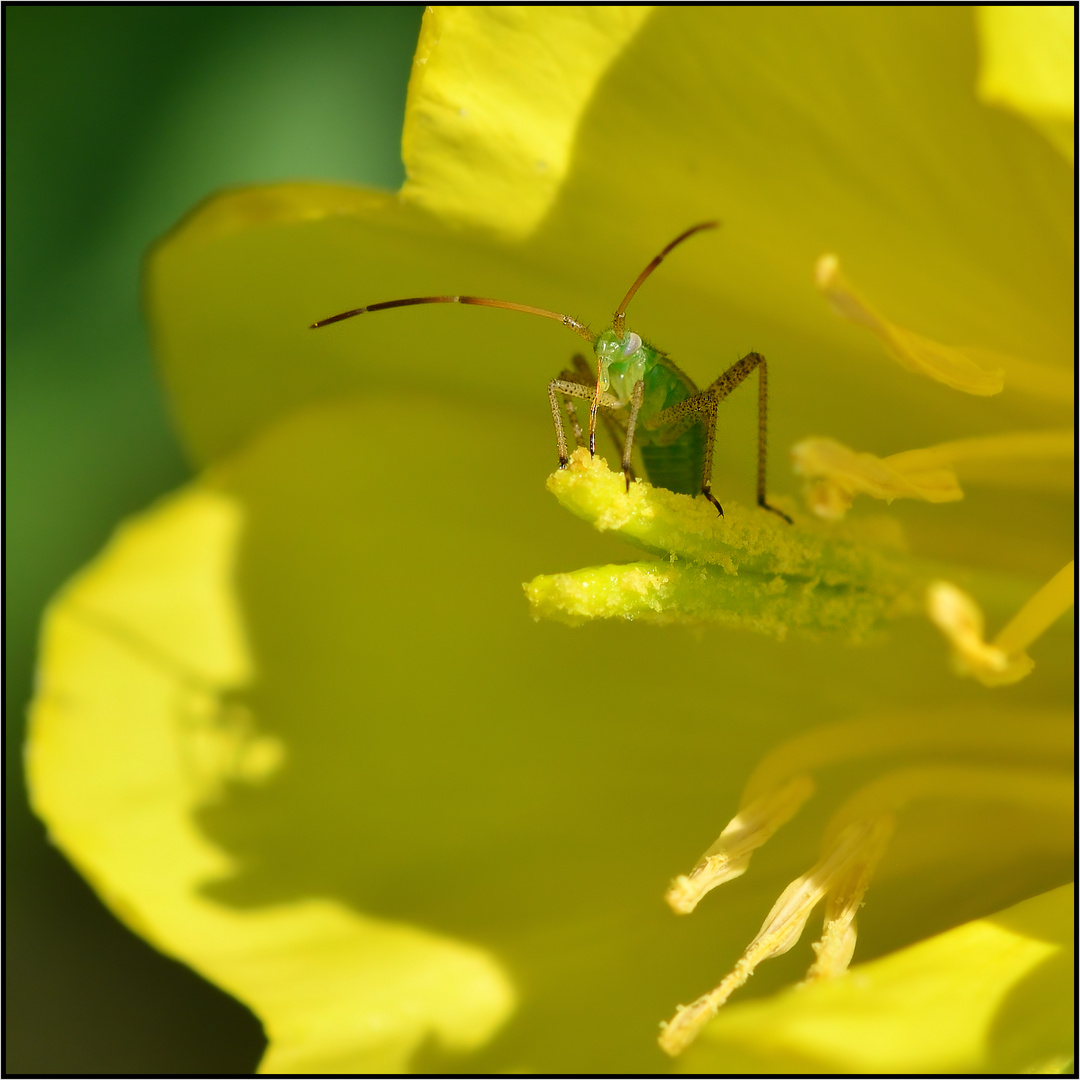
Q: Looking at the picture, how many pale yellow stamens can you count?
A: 6